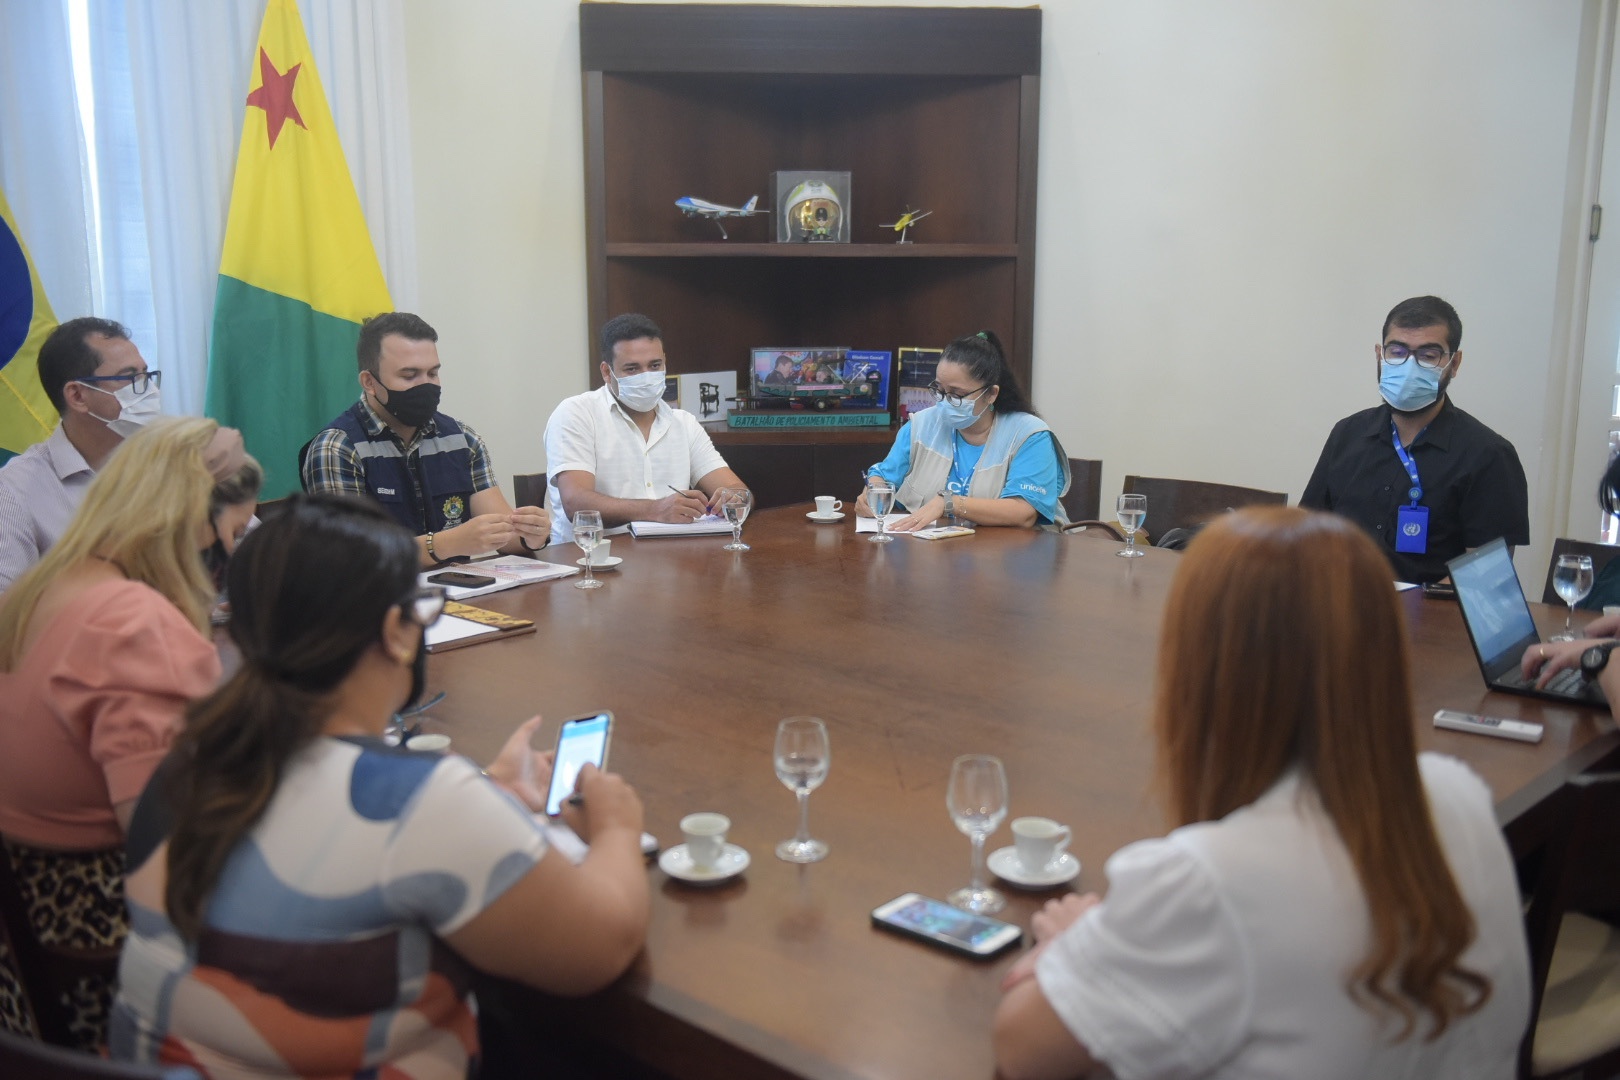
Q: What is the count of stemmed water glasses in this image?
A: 7